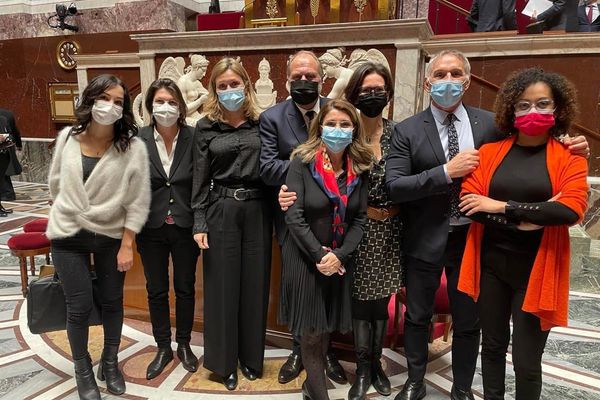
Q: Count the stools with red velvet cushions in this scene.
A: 2